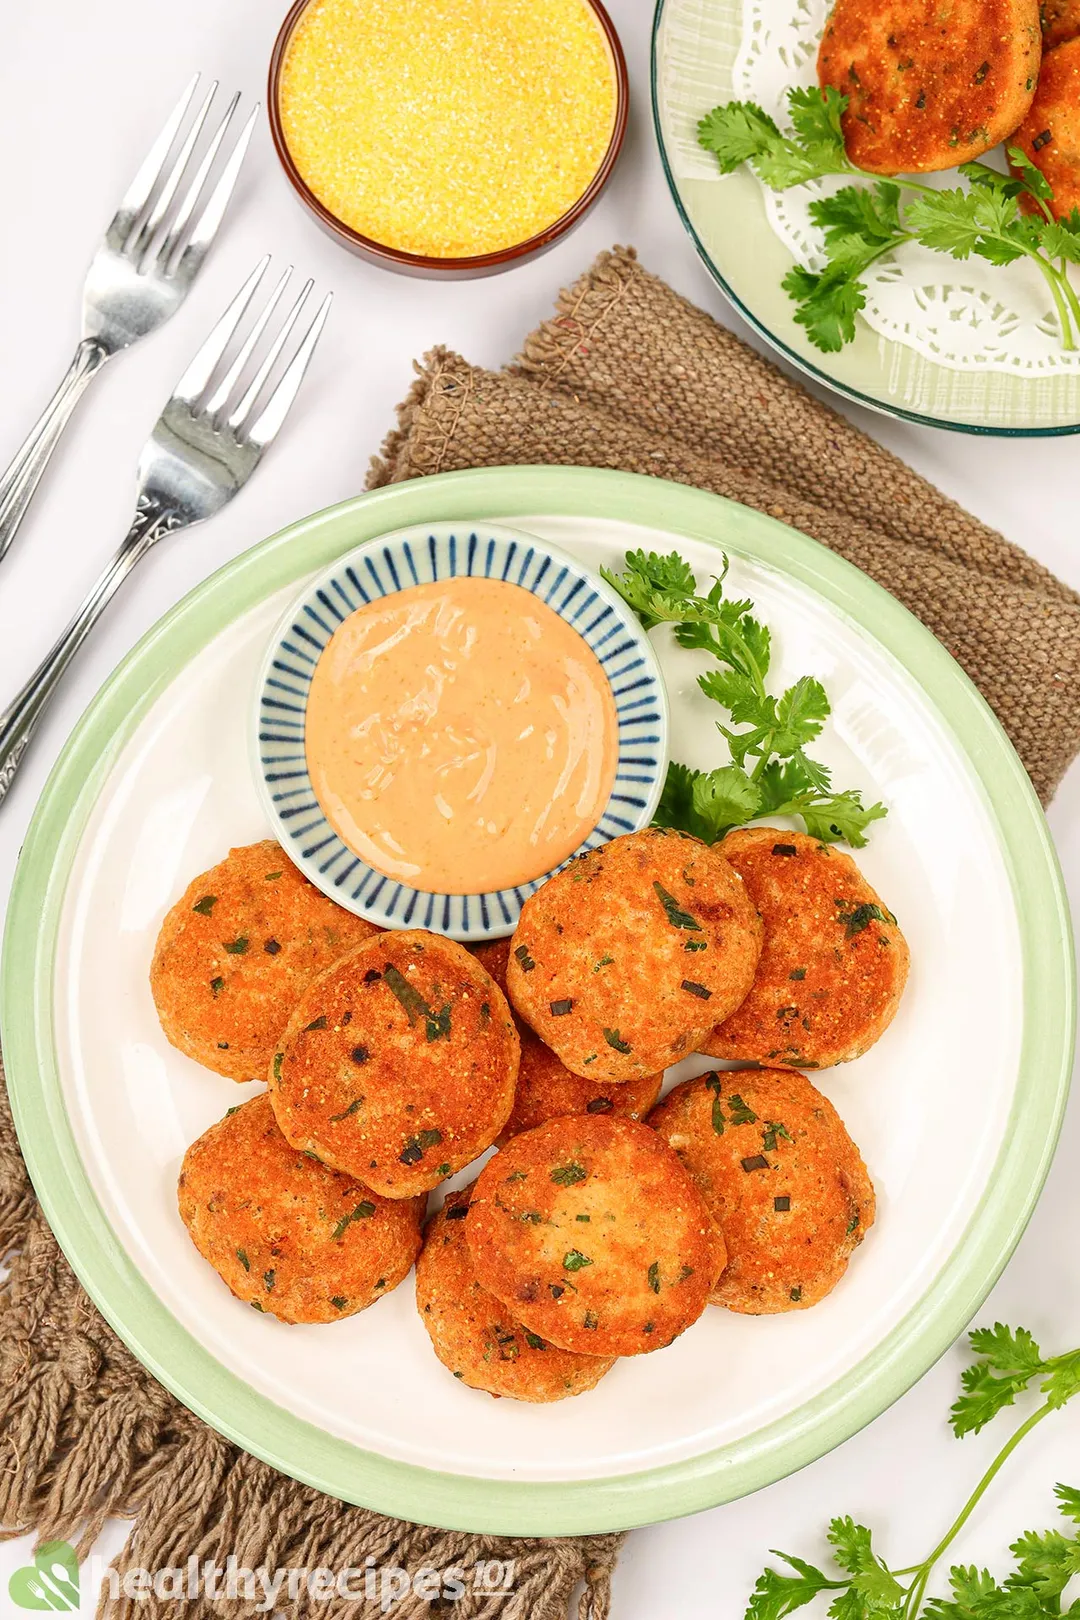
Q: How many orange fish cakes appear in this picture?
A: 12